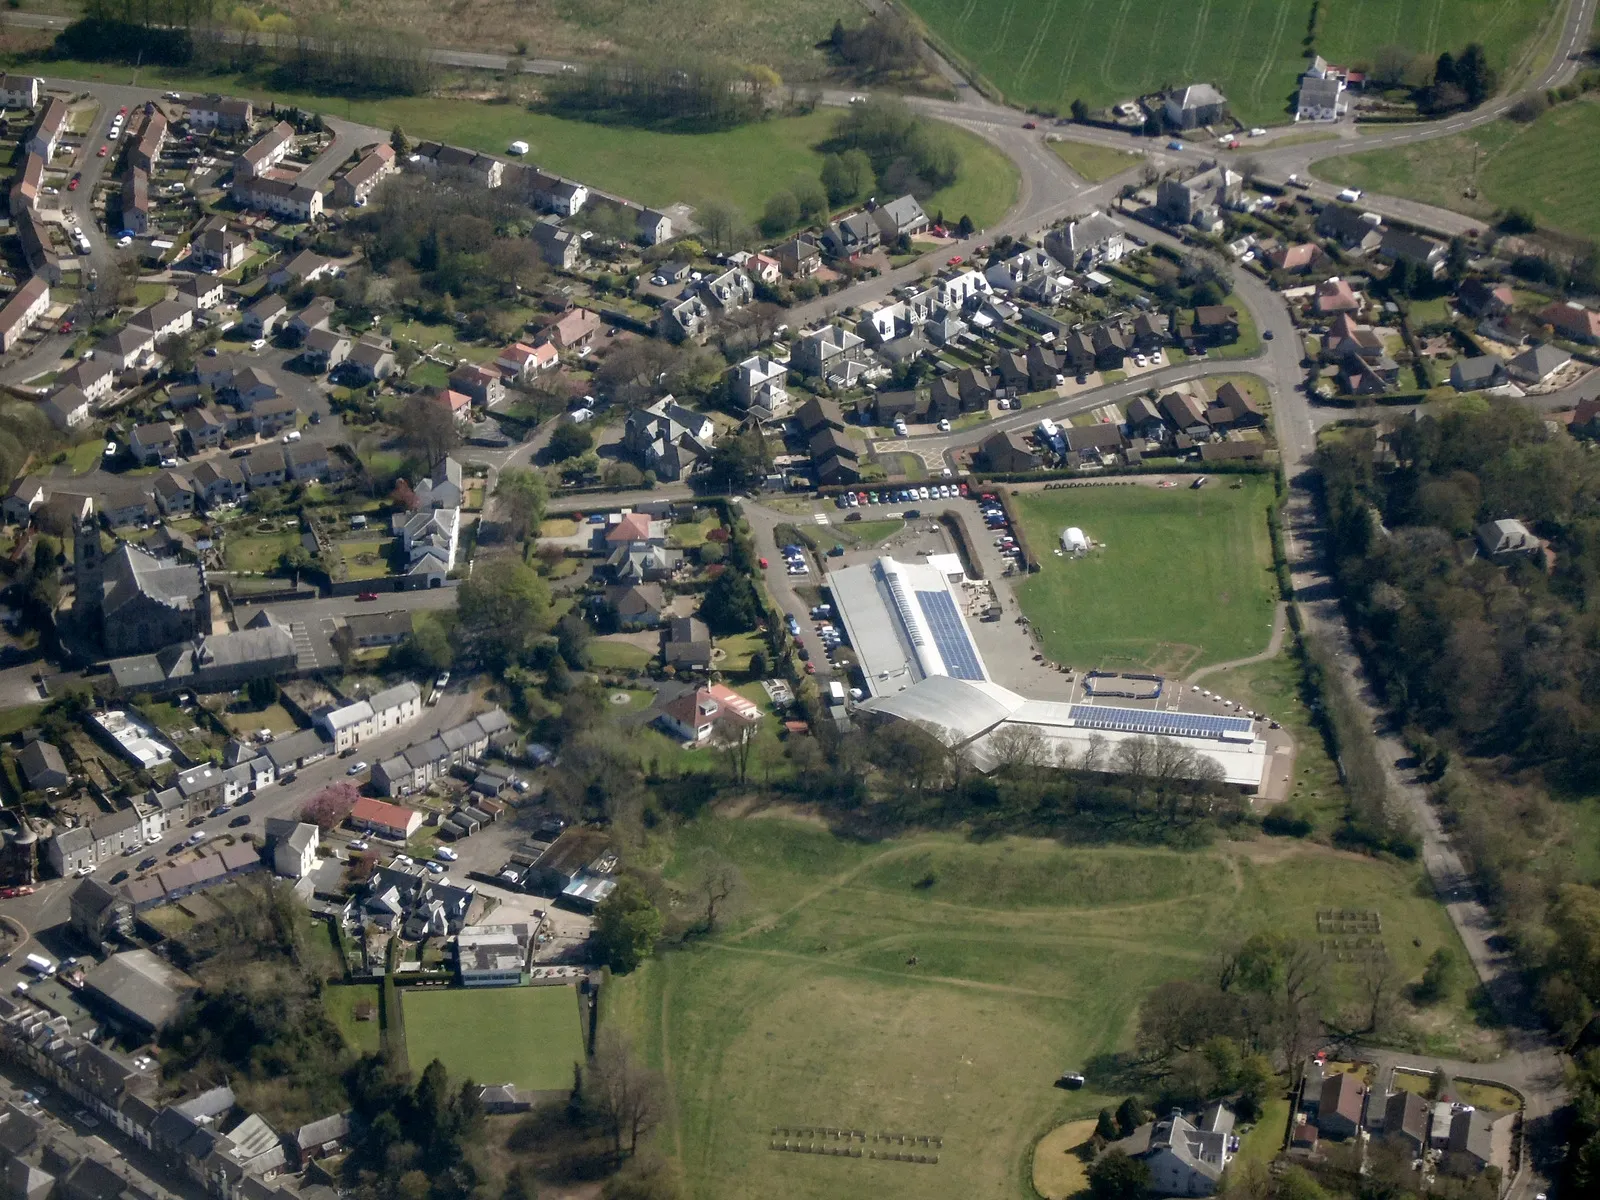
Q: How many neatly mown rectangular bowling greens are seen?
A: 1